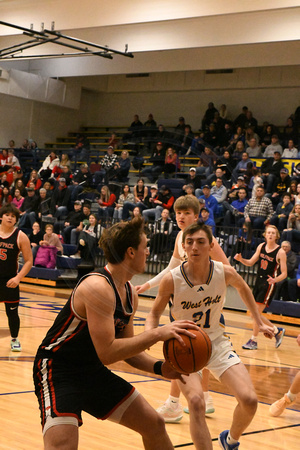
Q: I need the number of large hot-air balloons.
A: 0